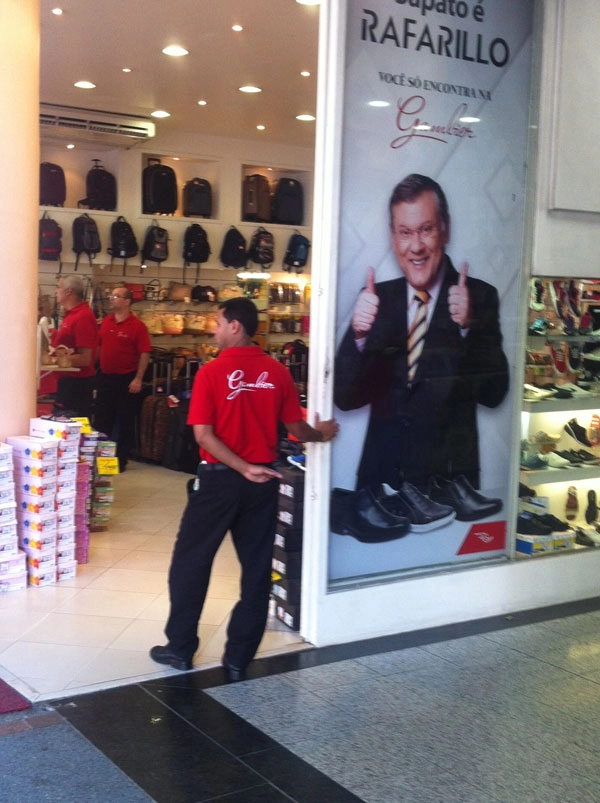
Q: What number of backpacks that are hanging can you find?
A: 8